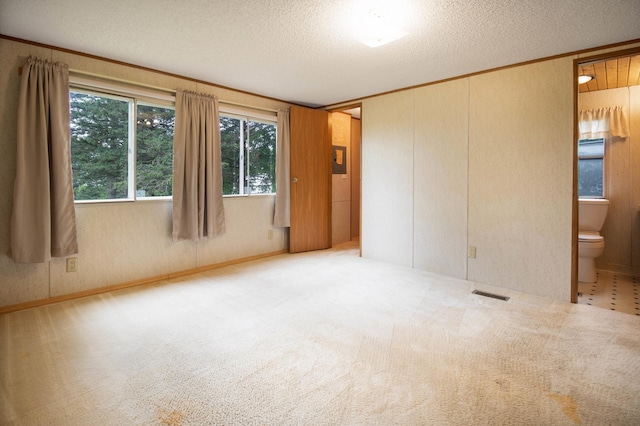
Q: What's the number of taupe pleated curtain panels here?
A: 3